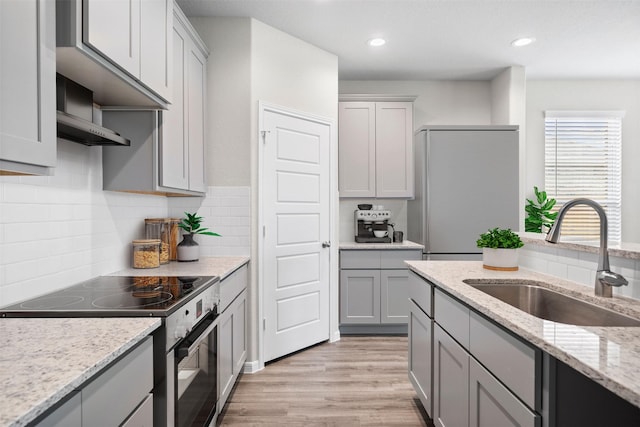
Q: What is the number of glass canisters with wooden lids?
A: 3